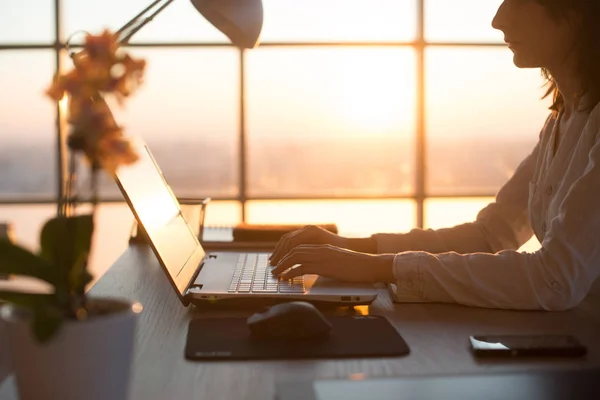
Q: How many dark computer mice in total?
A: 1